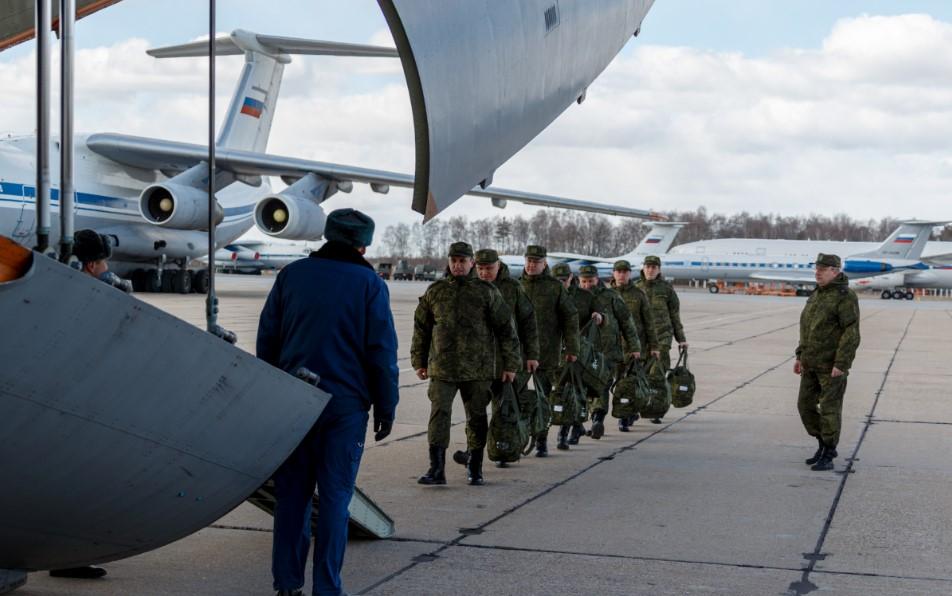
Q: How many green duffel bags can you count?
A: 7